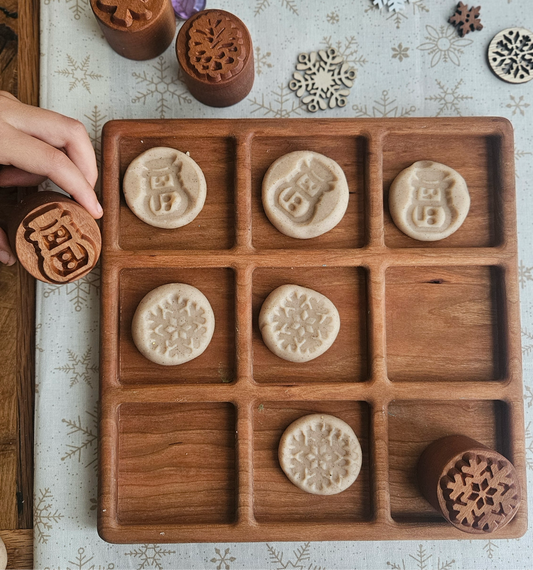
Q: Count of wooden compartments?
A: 9